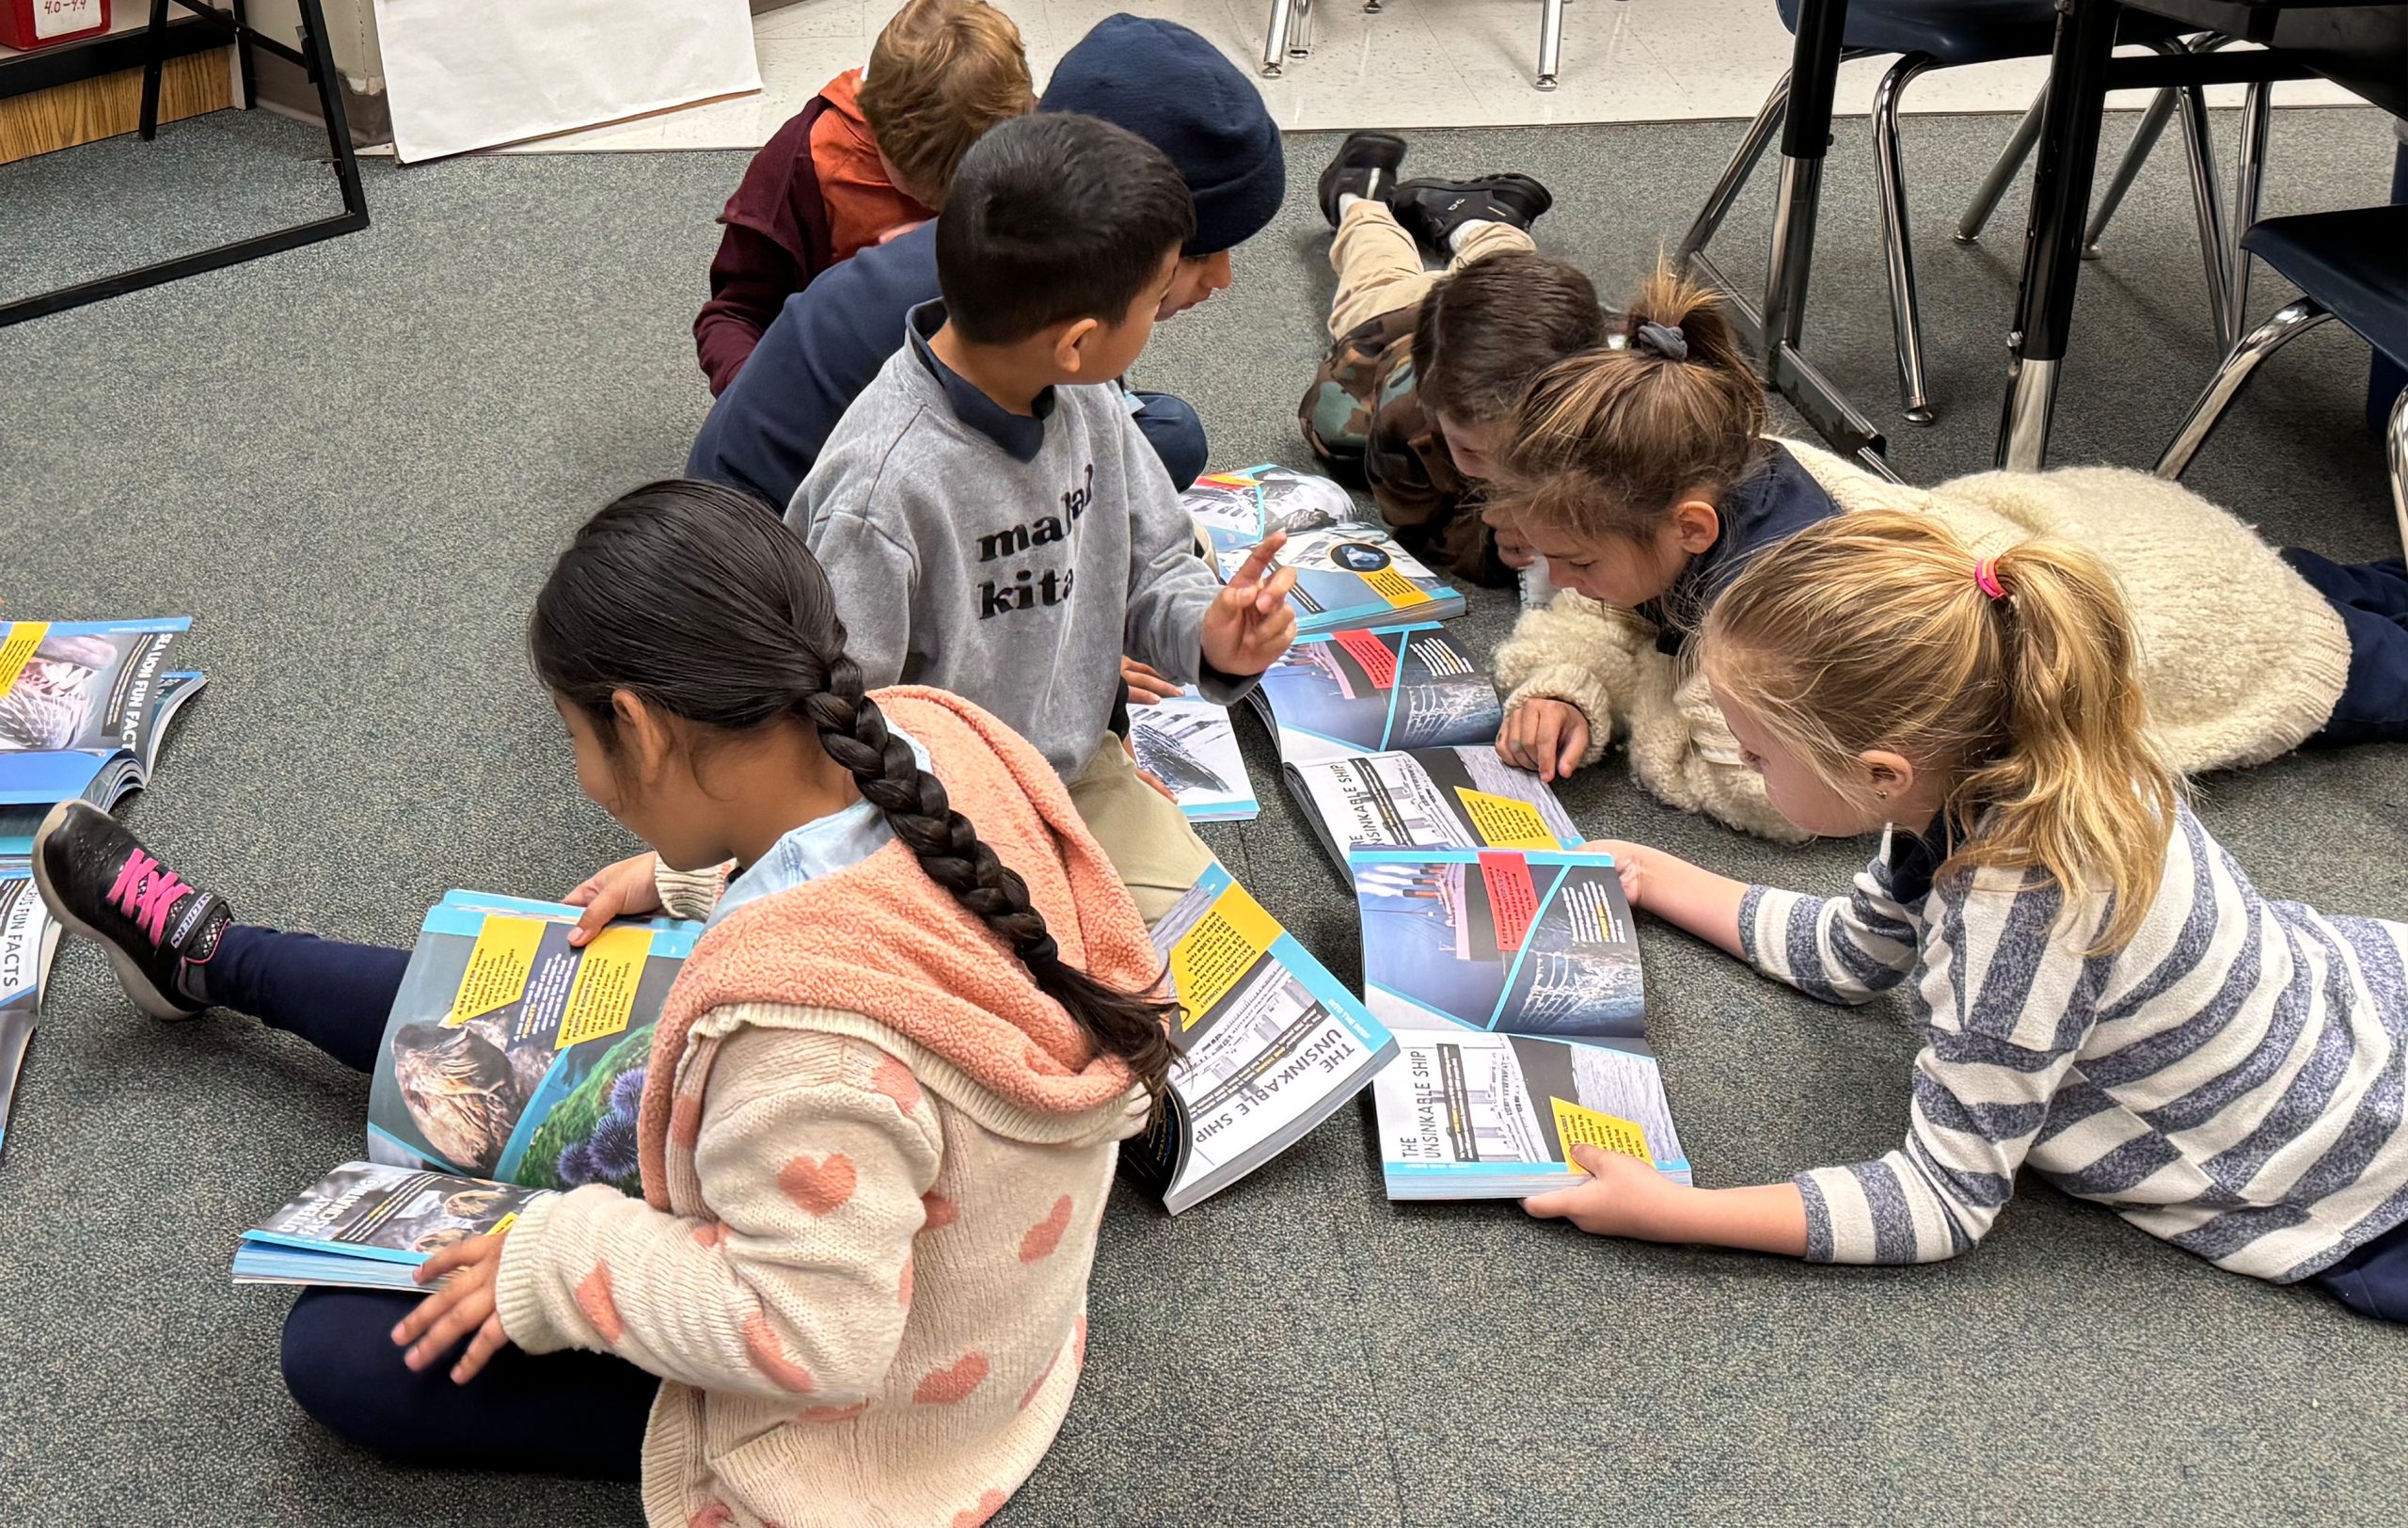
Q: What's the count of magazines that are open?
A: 8